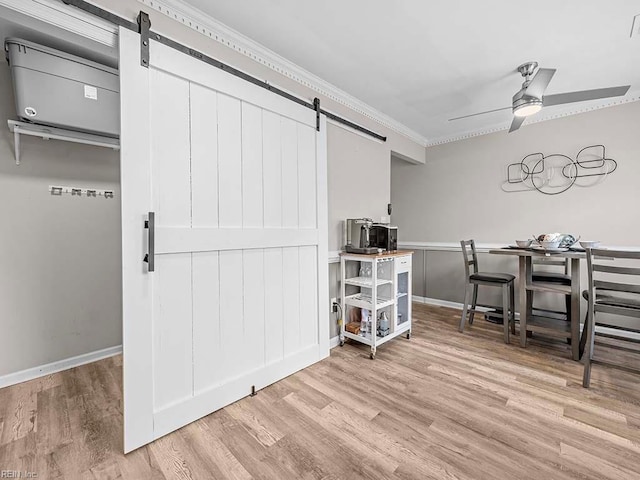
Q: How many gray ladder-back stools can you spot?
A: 3